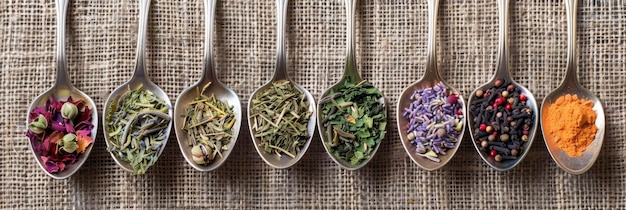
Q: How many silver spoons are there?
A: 8